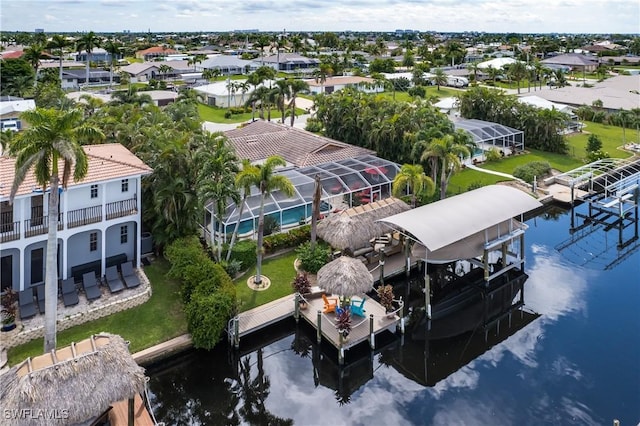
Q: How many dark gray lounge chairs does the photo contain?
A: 6